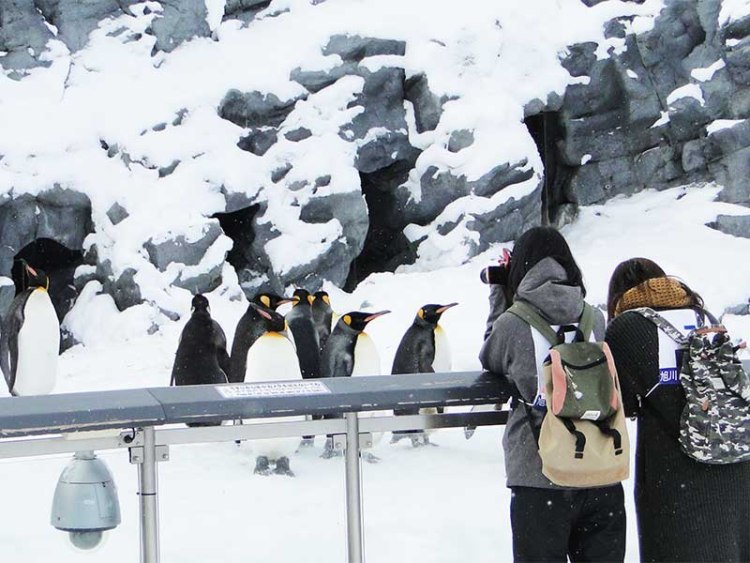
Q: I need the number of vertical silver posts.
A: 2